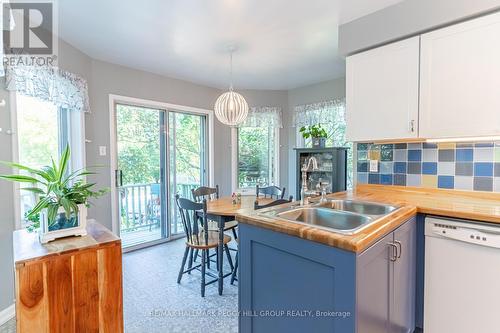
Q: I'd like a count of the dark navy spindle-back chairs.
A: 4